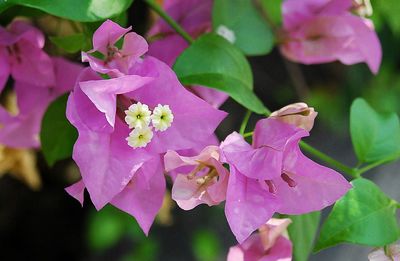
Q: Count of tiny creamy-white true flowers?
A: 3